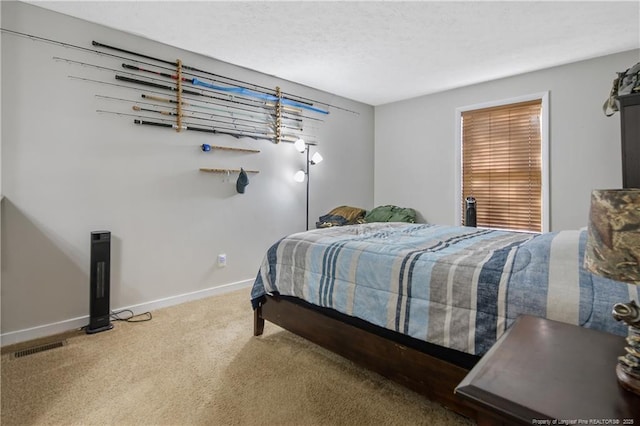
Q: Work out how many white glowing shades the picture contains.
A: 3